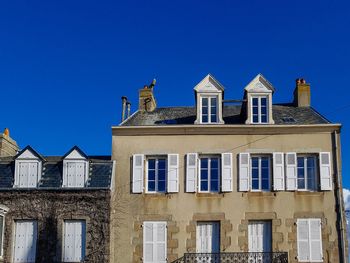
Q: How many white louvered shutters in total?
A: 12